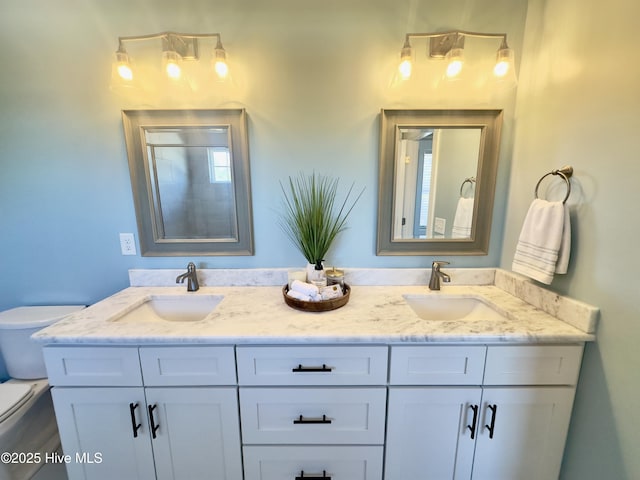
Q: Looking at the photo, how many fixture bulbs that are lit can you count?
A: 6